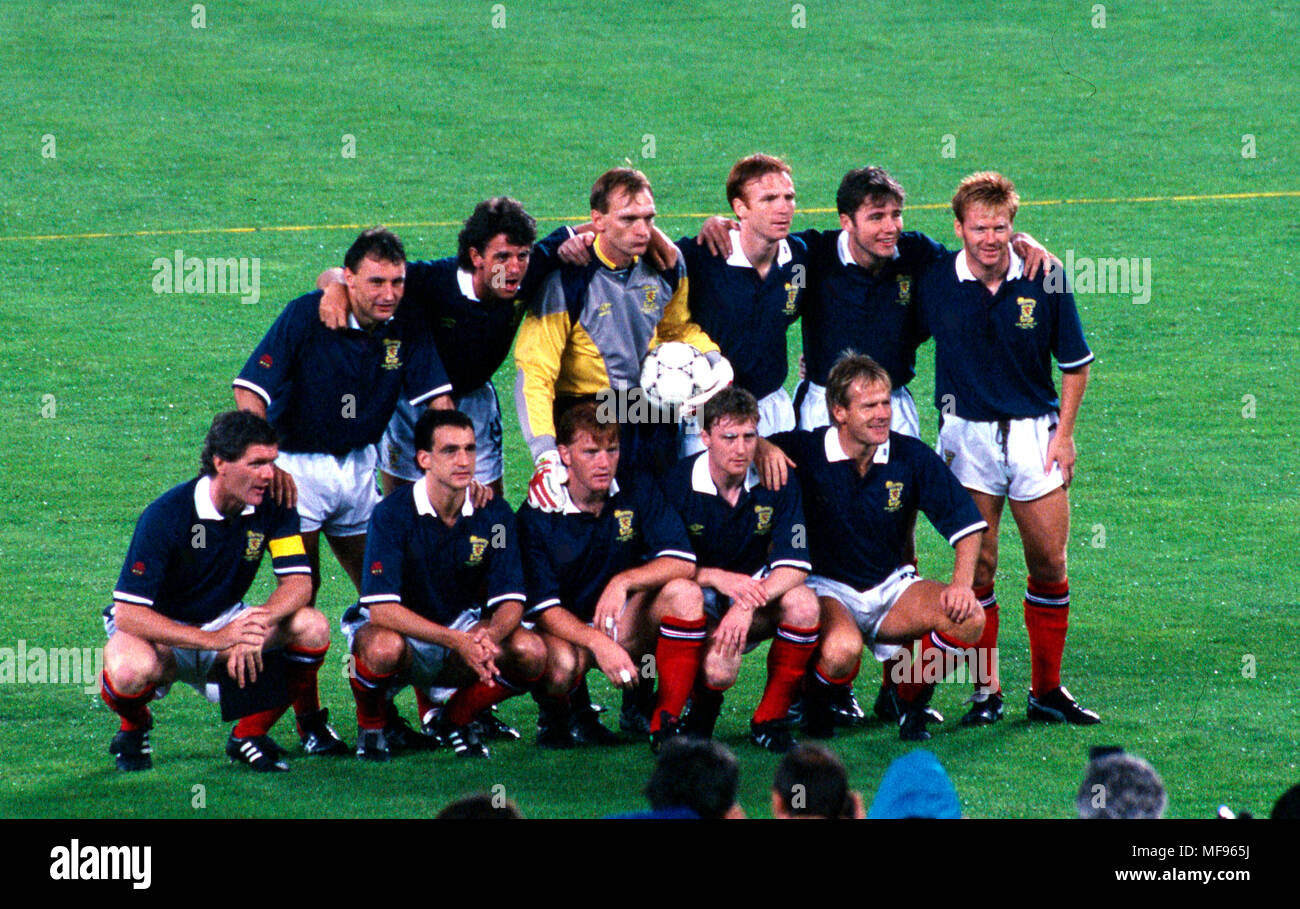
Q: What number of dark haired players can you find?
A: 5